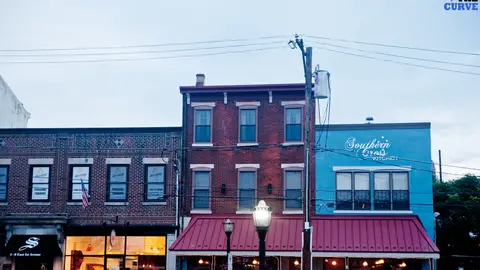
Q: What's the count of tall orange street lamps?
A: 0